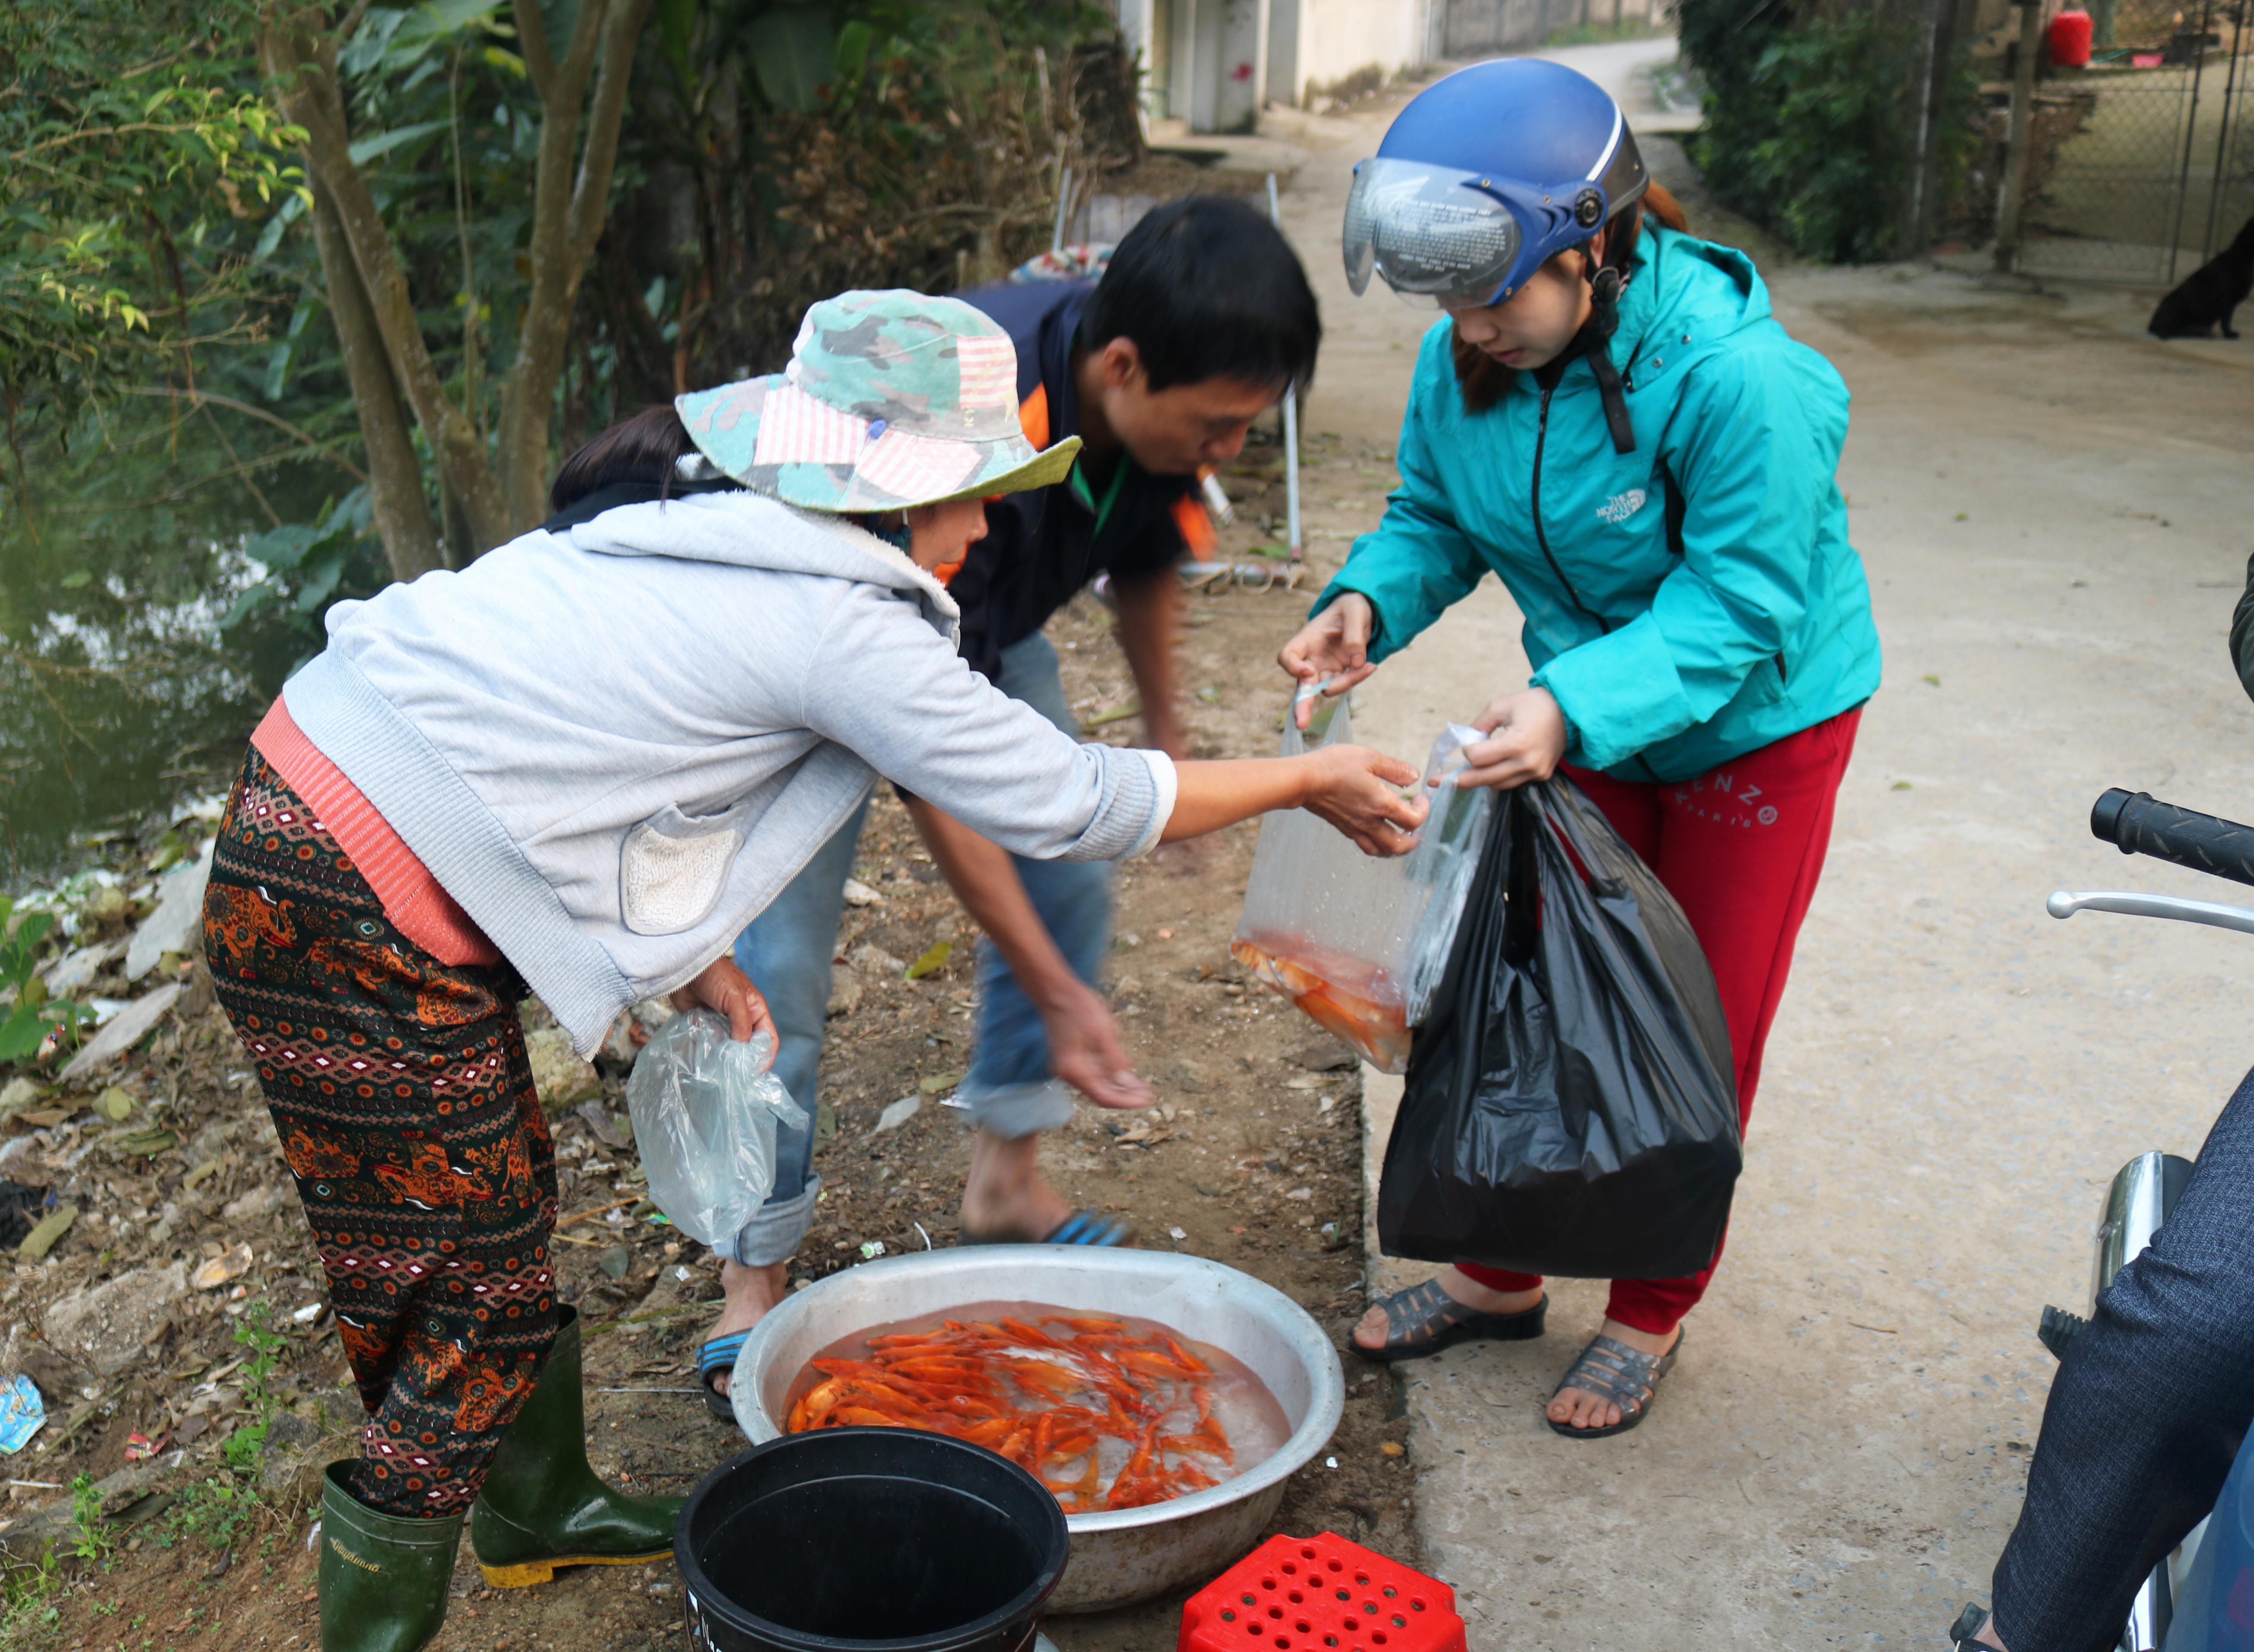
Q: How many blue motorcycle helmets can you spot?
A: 1